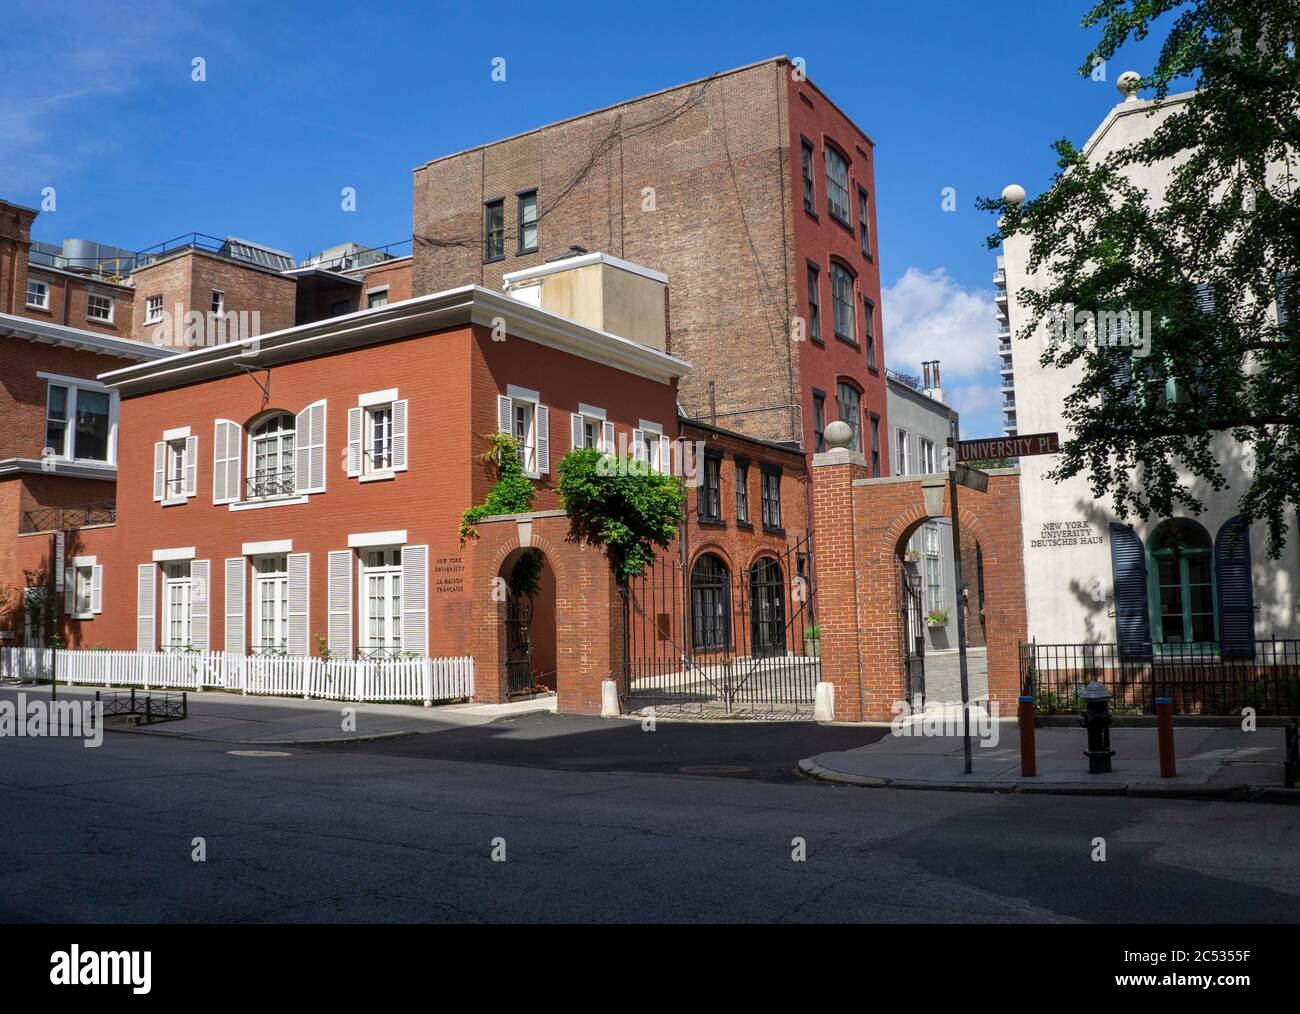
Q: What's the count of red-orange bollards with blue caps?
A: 2